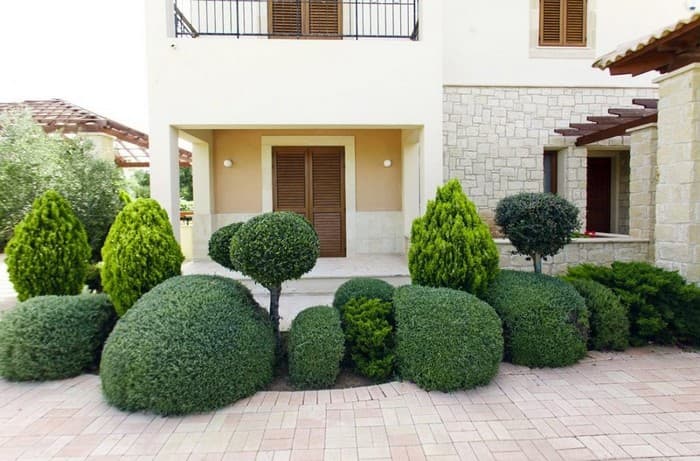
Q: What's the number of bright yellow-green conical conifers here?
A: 3